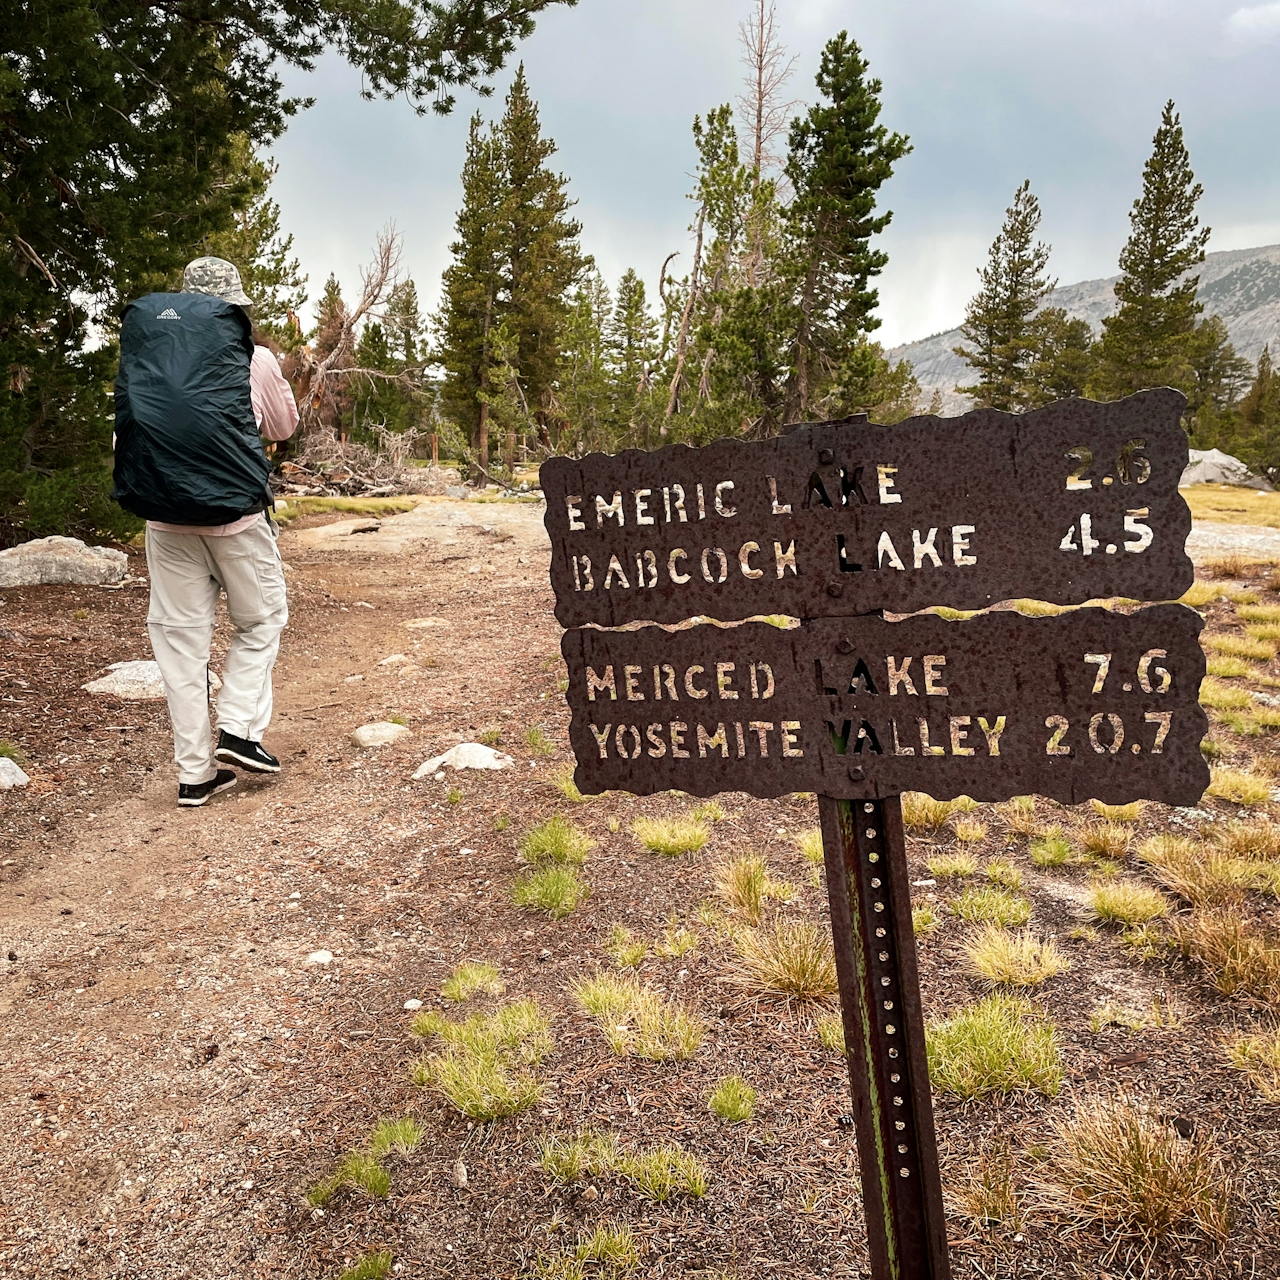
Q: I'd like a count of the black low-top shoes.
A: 2